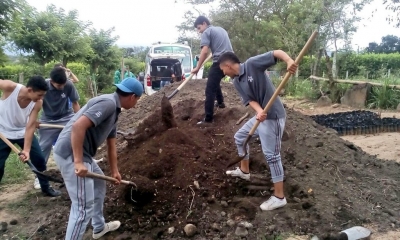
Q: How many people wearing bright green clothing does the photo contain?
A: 2